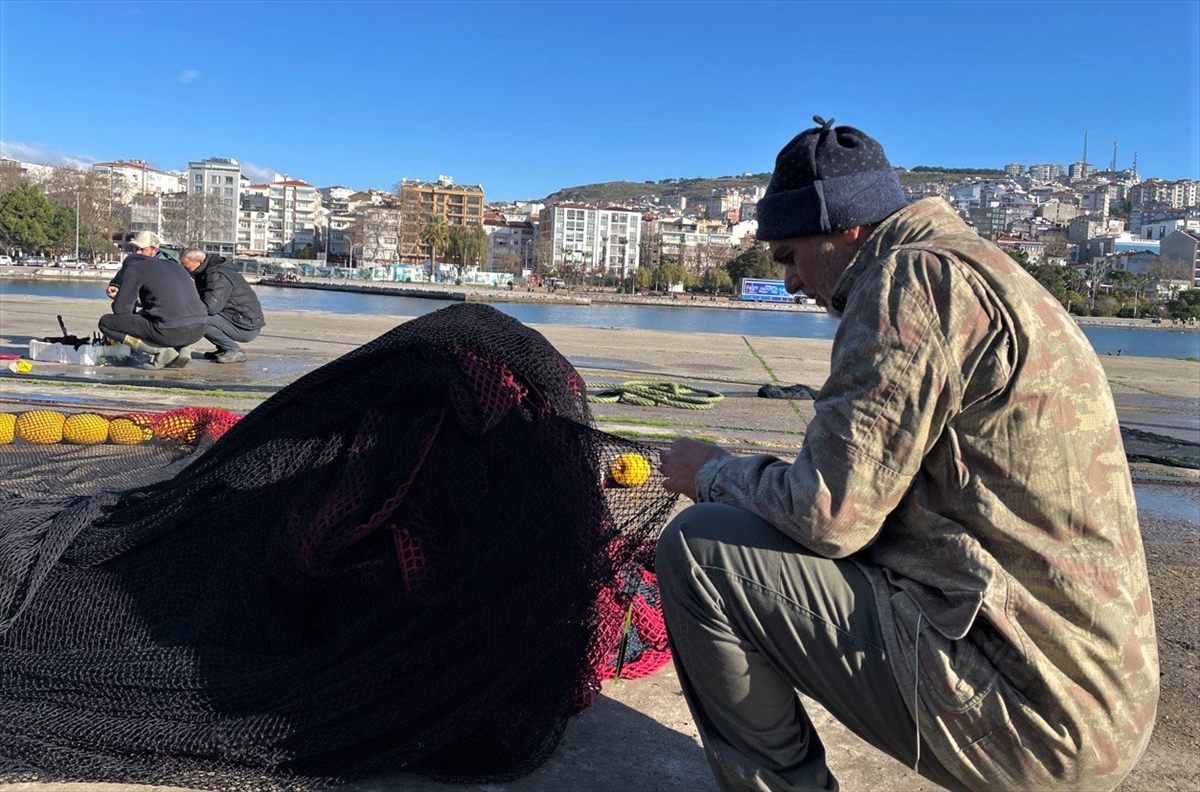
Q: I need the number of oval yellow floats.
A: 6